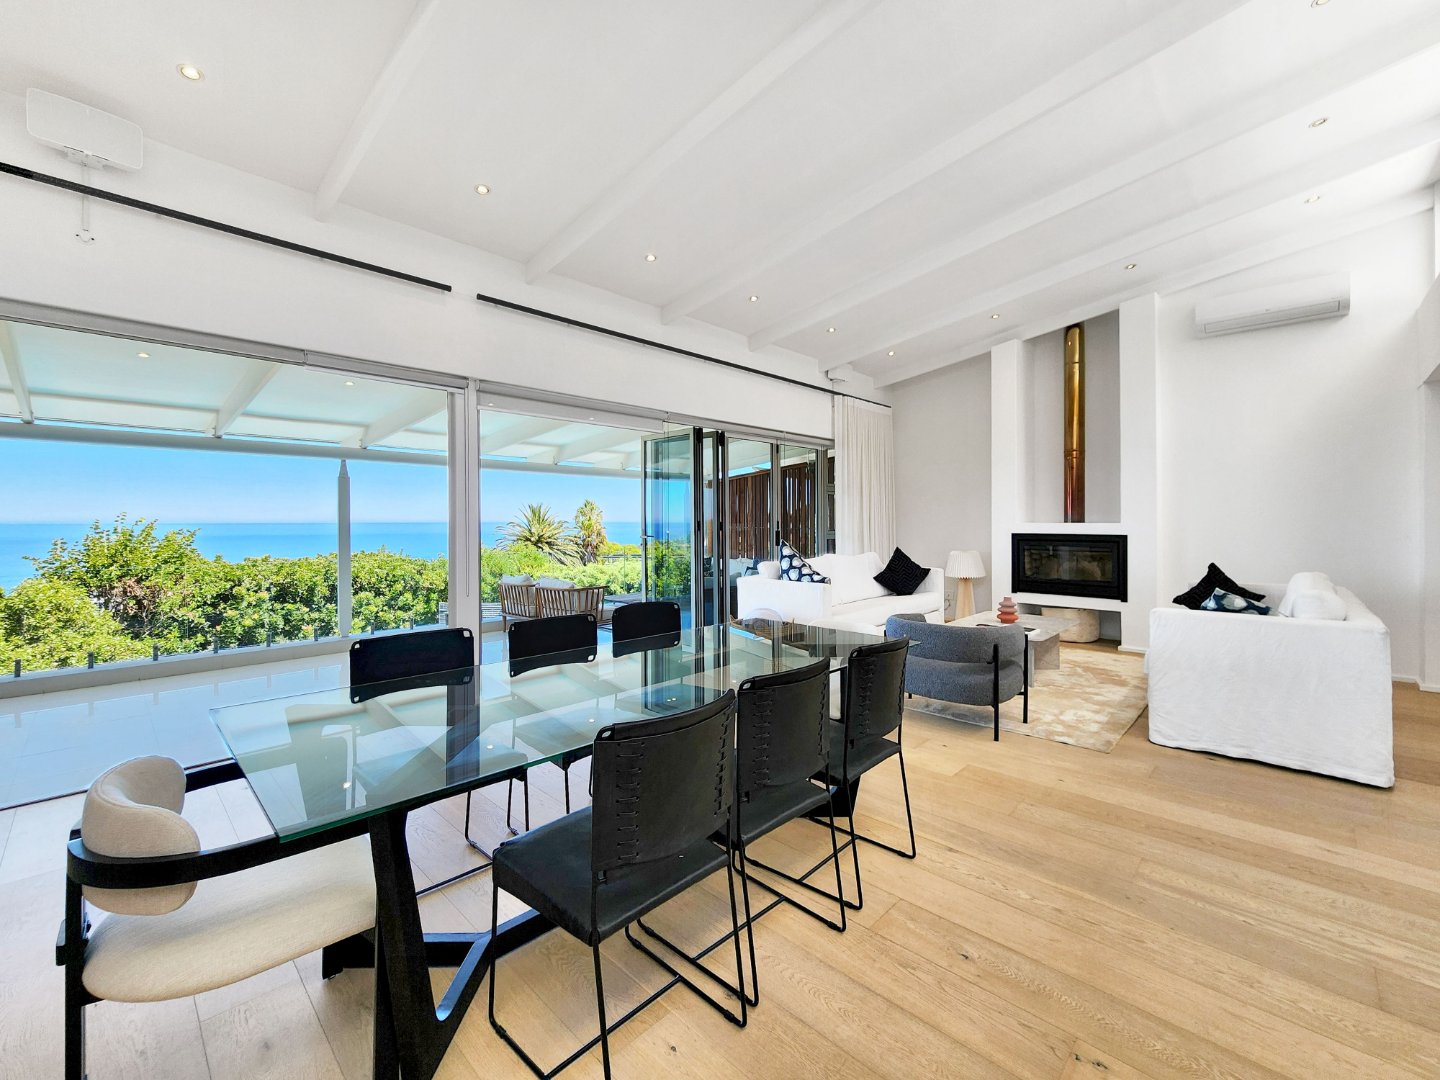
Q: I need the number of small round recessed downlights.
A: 13